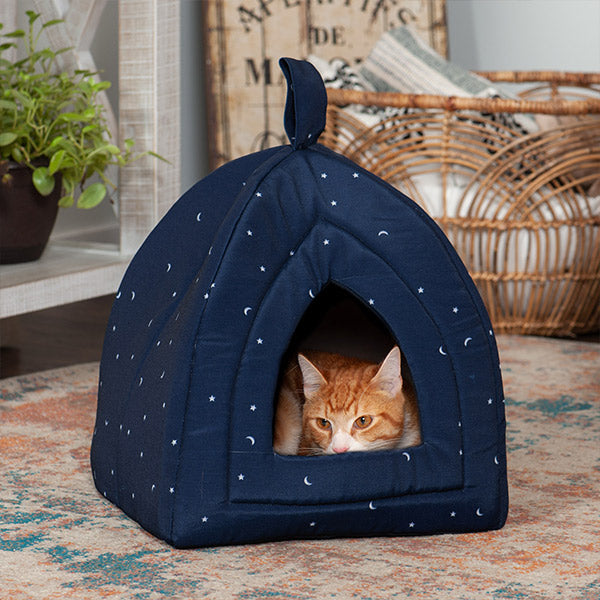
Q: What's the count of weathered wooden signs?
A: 1